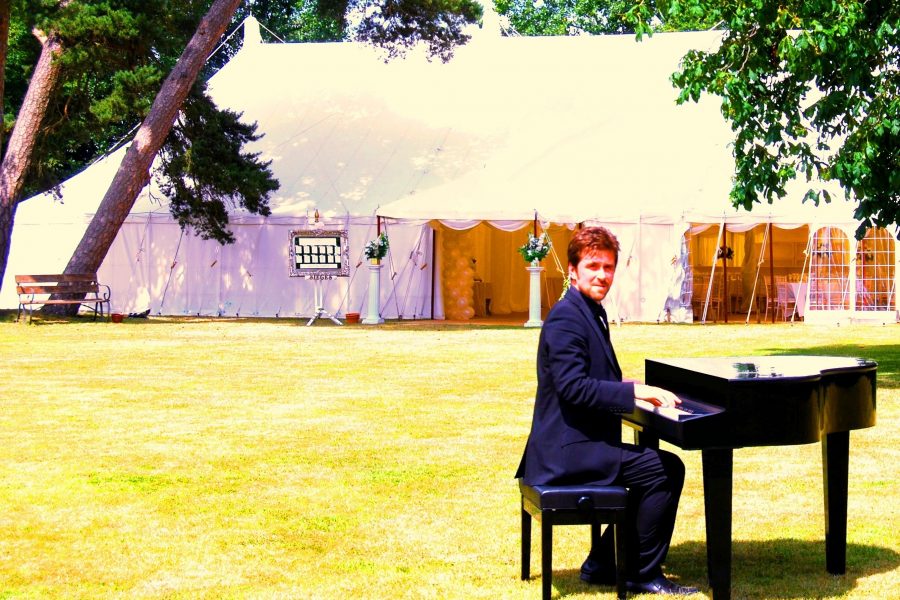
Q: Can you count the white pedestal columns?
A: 2